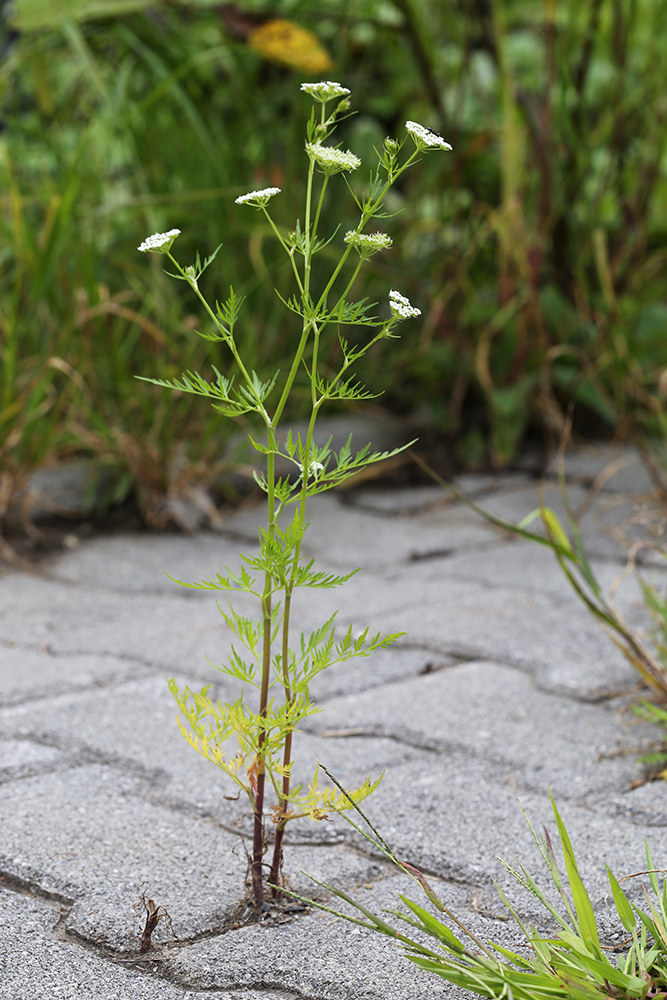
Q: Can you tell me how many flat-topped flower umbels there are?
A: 7